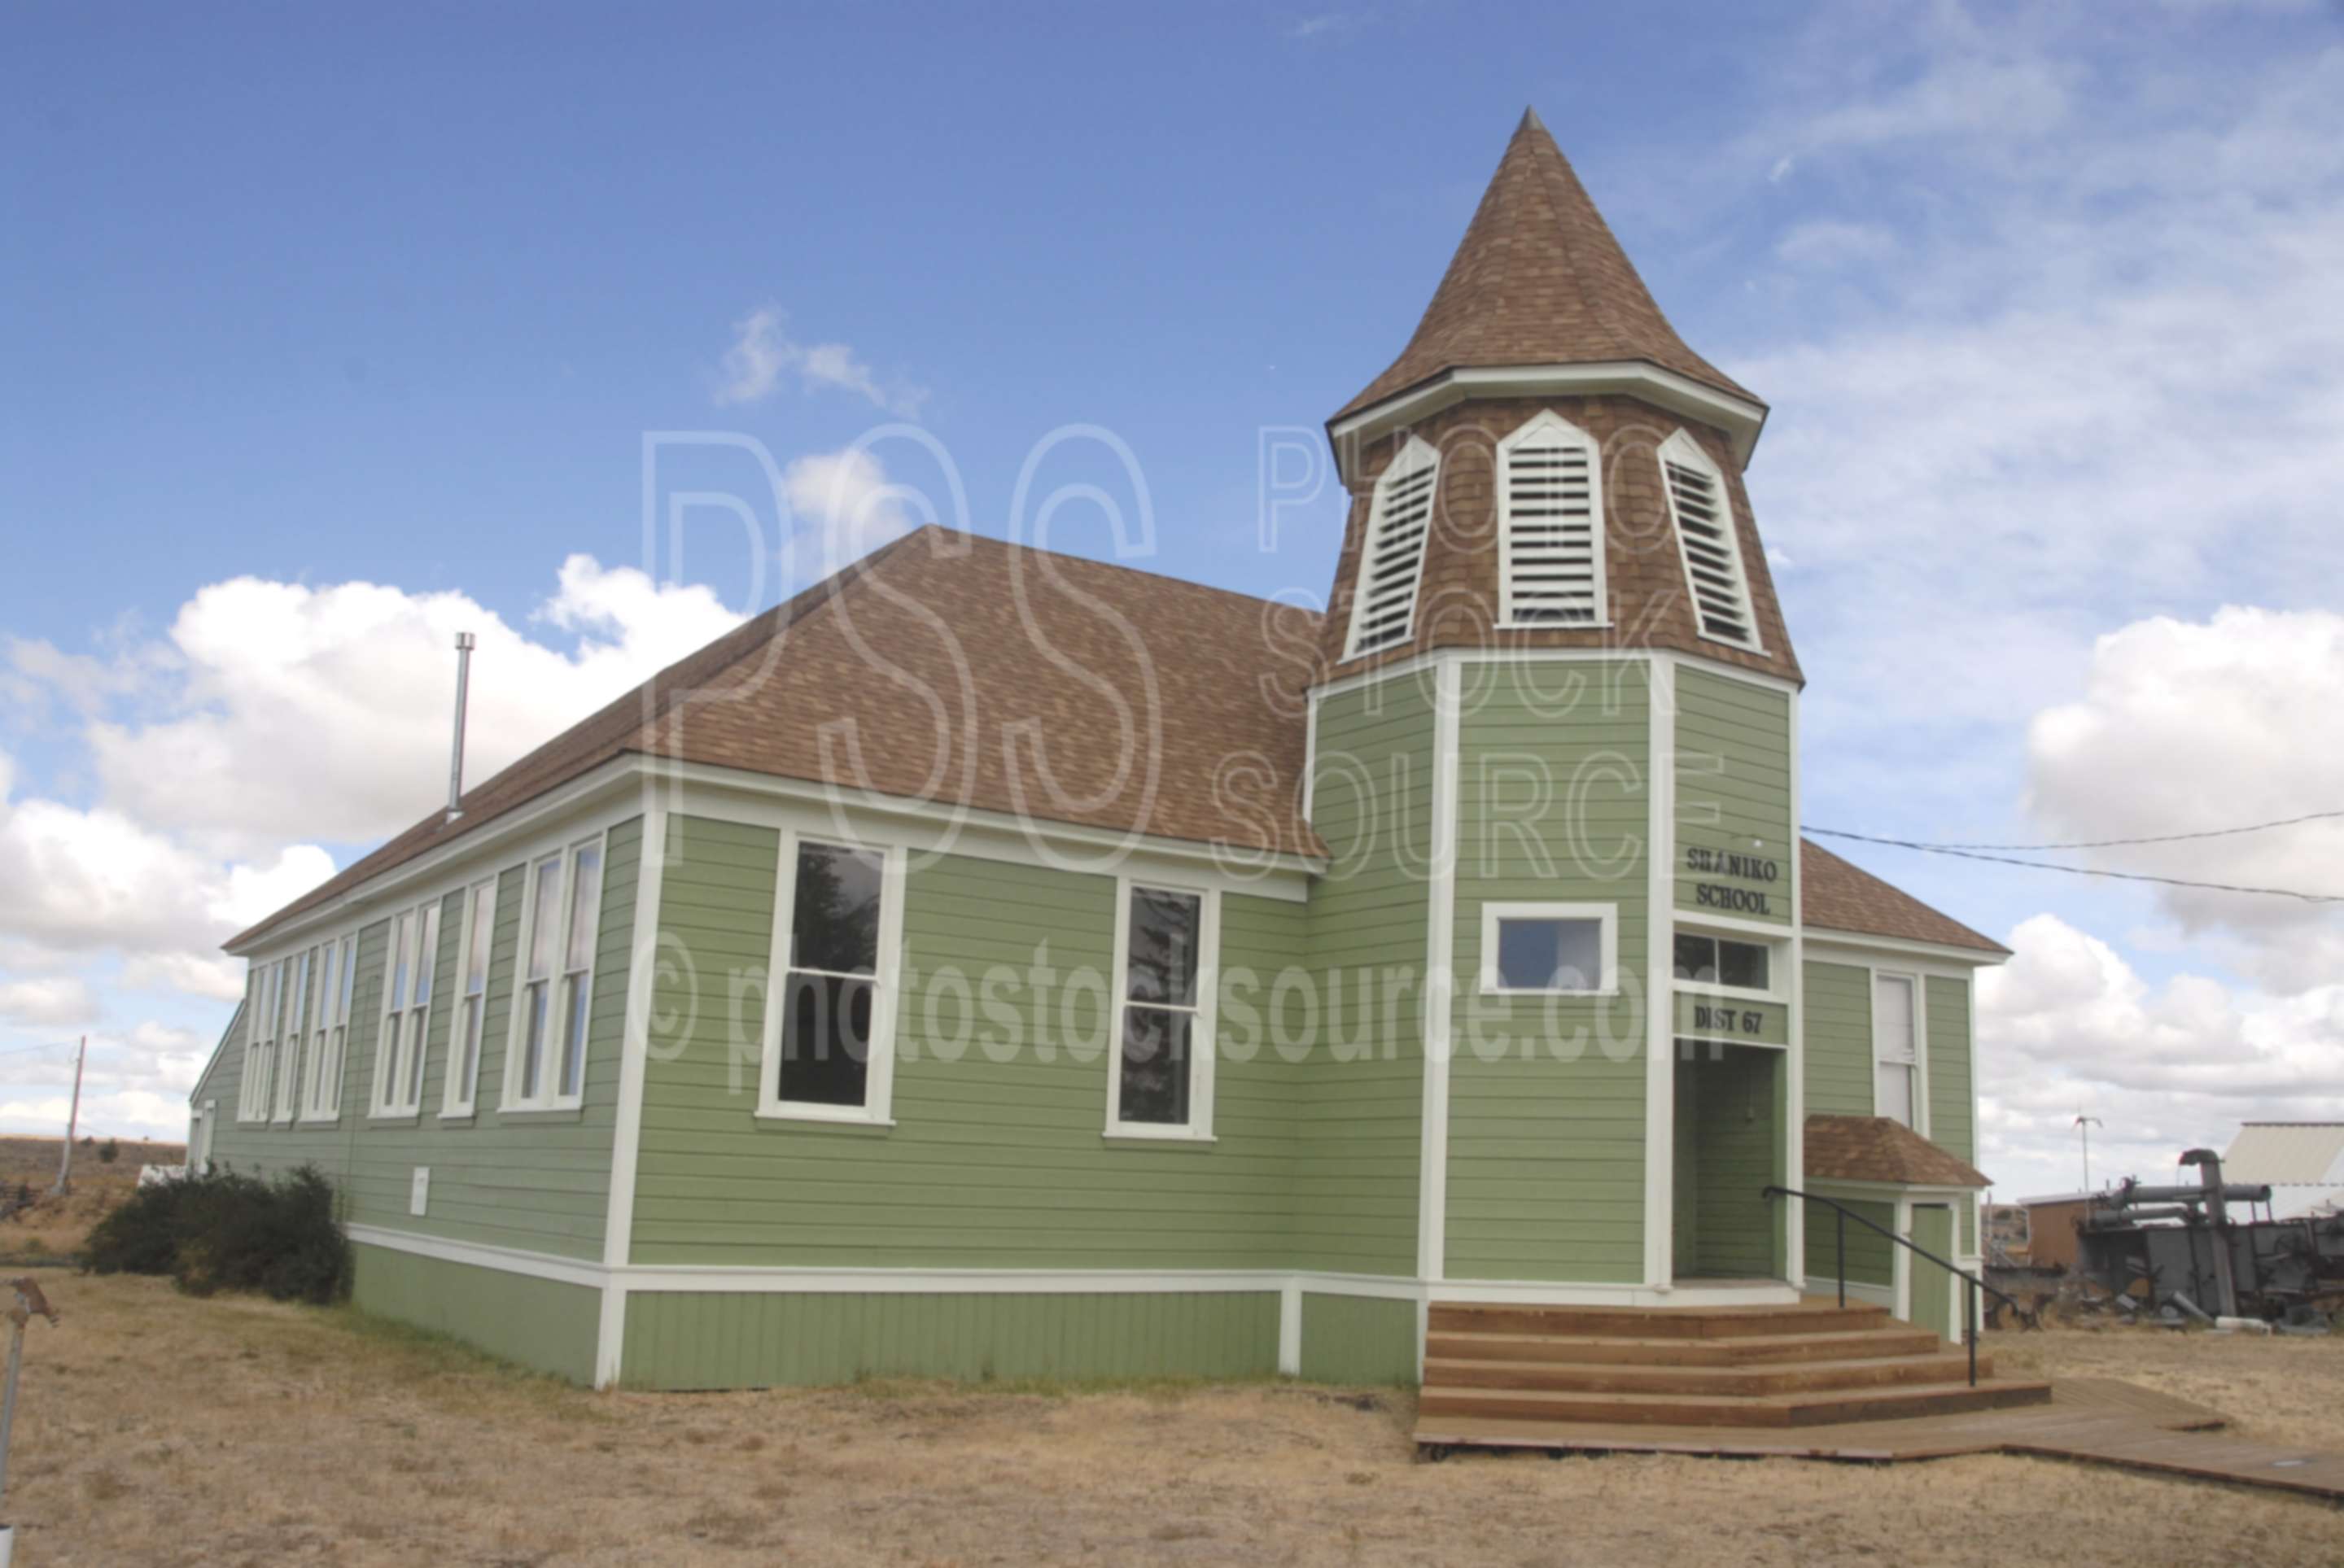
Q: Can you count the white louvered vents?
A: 3